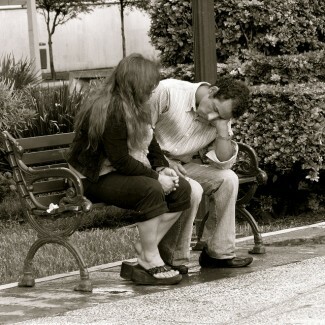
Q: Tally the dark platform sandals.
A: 2